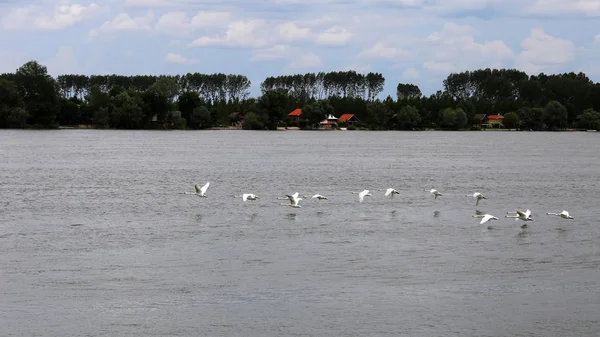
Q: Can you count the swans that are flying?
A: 13